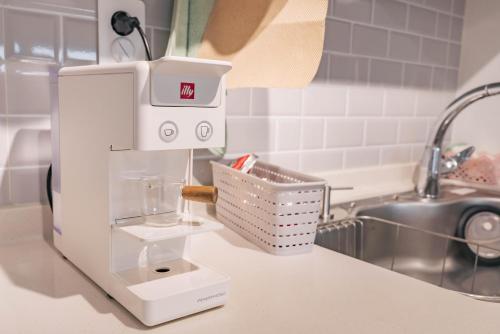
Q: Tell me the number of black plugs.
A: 1